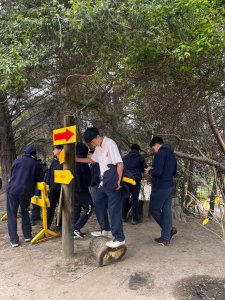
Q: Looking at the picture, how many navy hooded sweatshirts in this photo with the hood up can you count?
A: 1